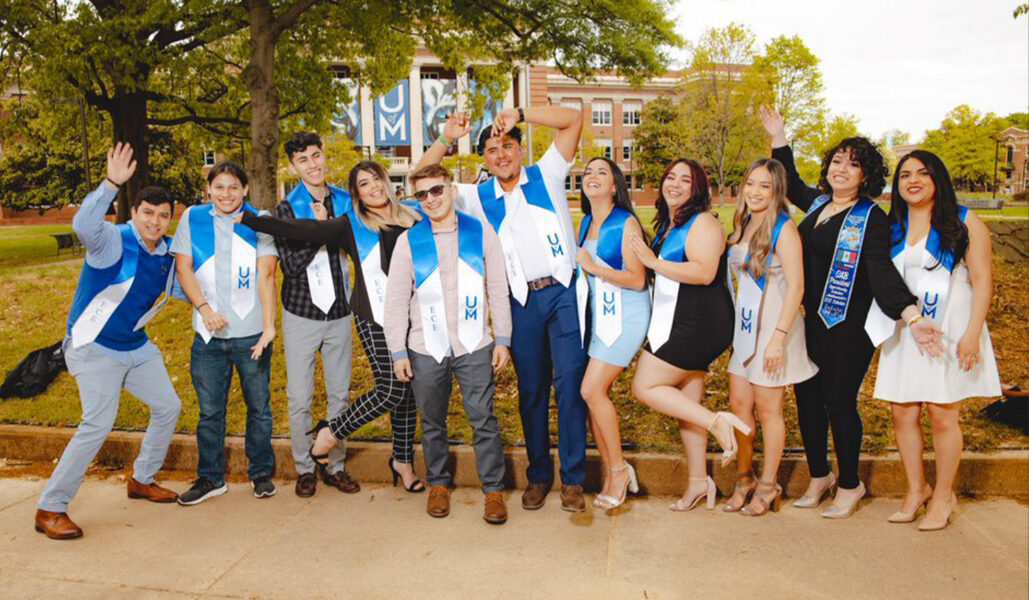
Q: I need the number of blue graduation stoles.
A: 11